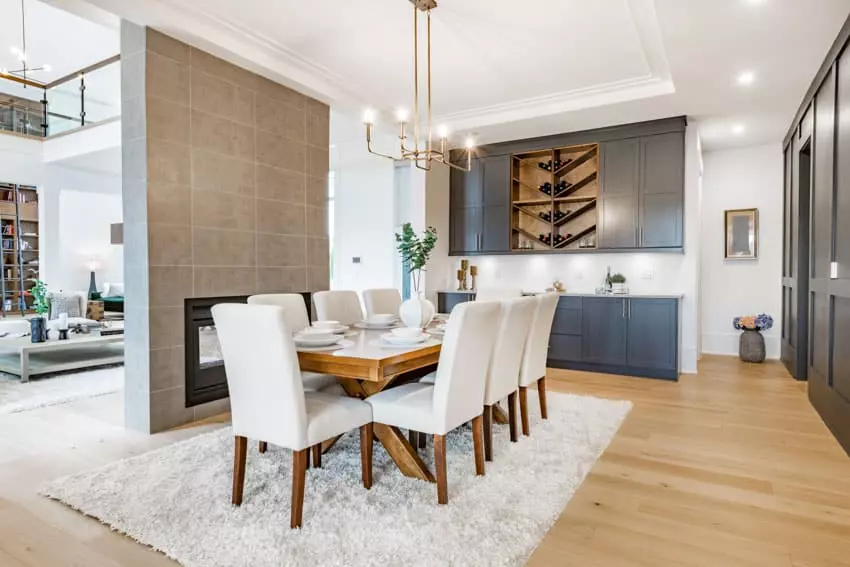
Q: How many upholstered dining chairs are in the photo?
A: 8